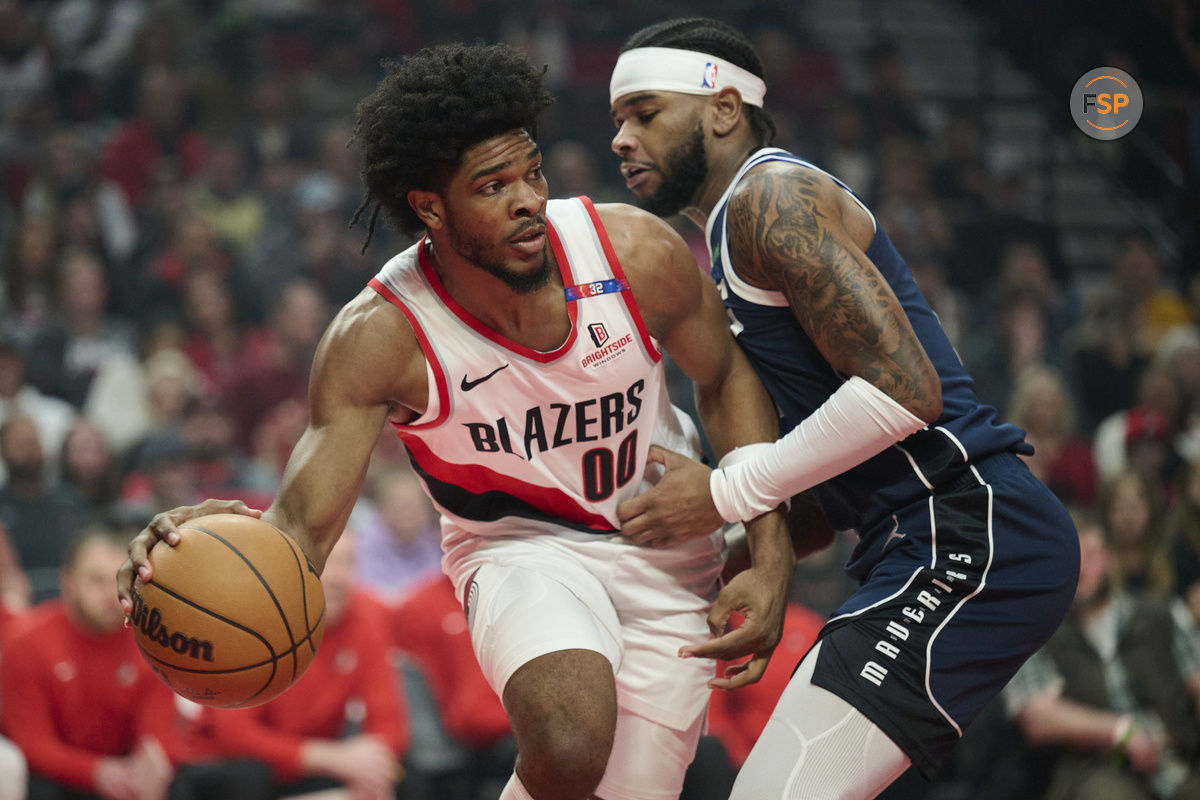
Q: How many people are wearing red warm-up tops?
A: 4